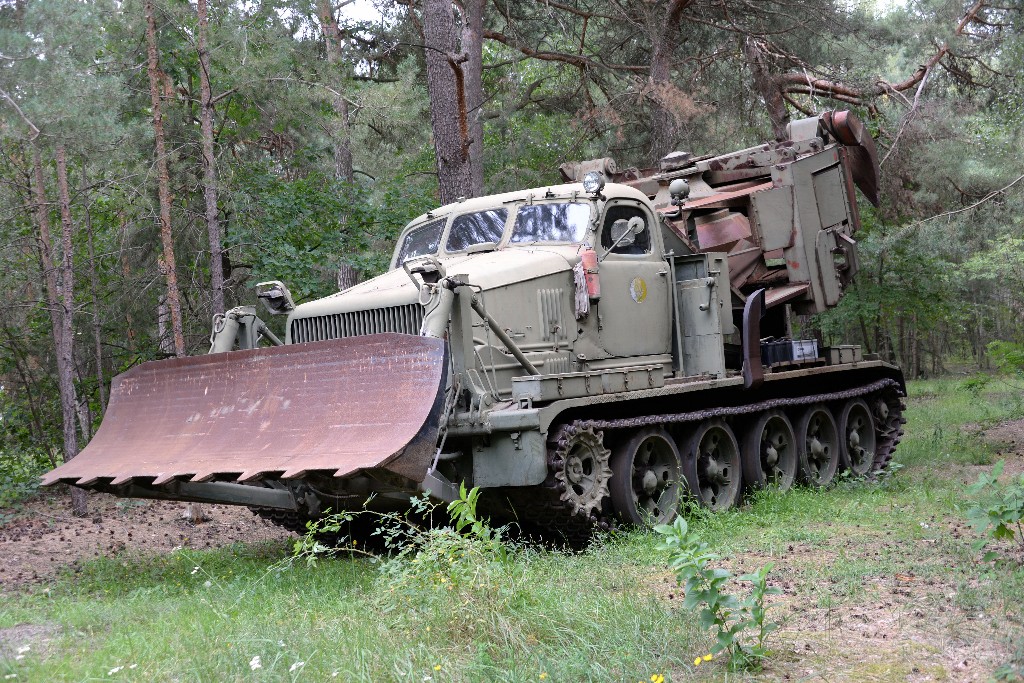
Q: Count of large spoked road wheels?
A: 5